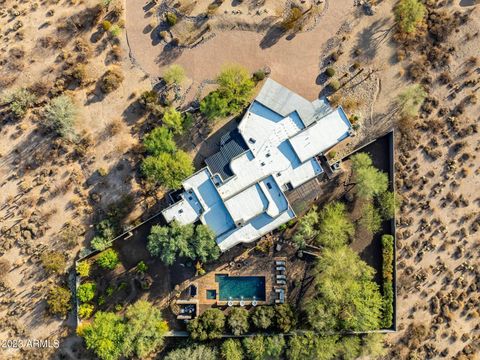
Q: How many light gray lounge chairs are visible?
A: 4